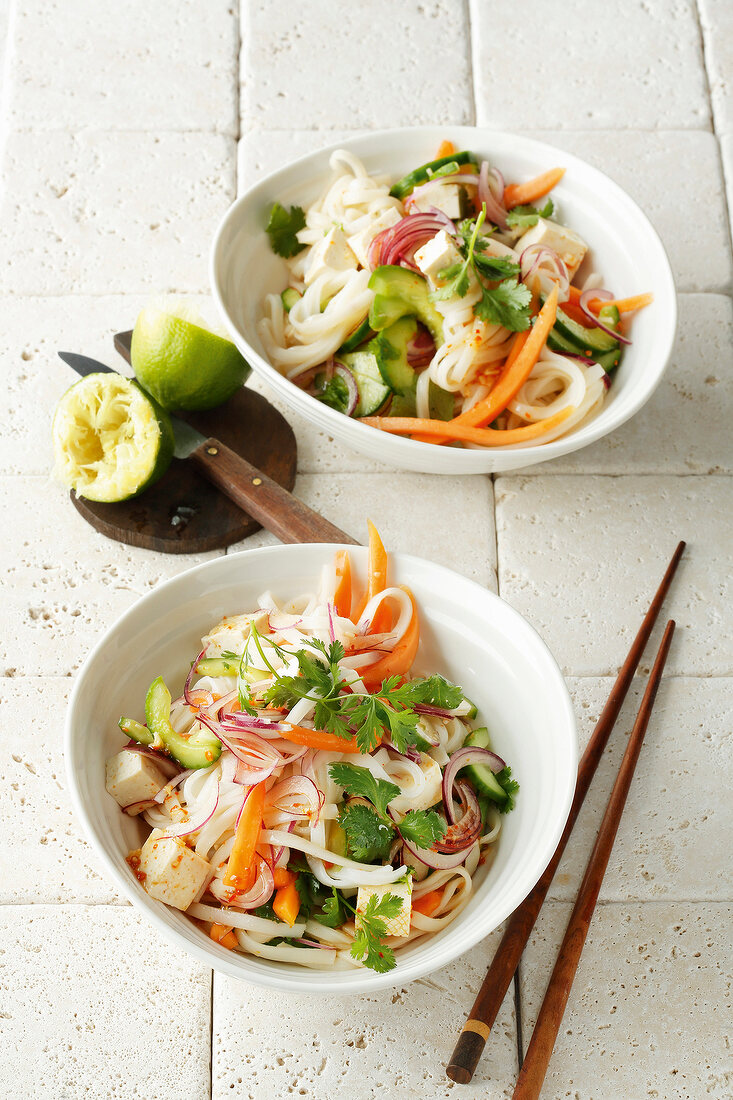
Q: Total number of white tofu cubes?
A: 10